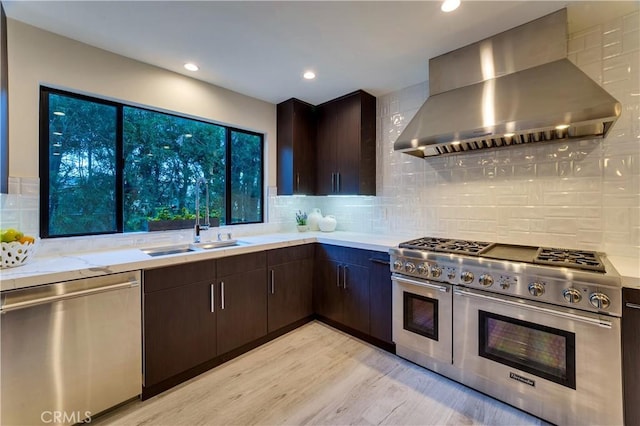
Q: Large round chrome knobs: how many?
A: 9